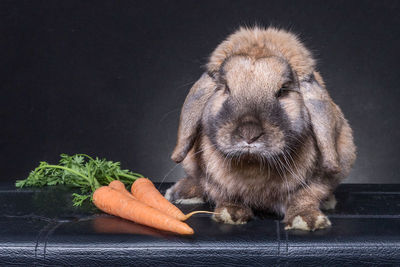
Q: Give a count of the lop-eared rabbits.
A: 1